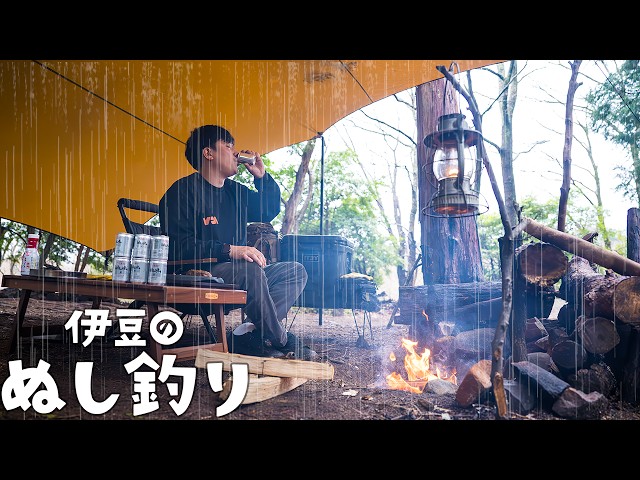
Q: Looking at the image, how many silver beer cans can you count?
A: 7